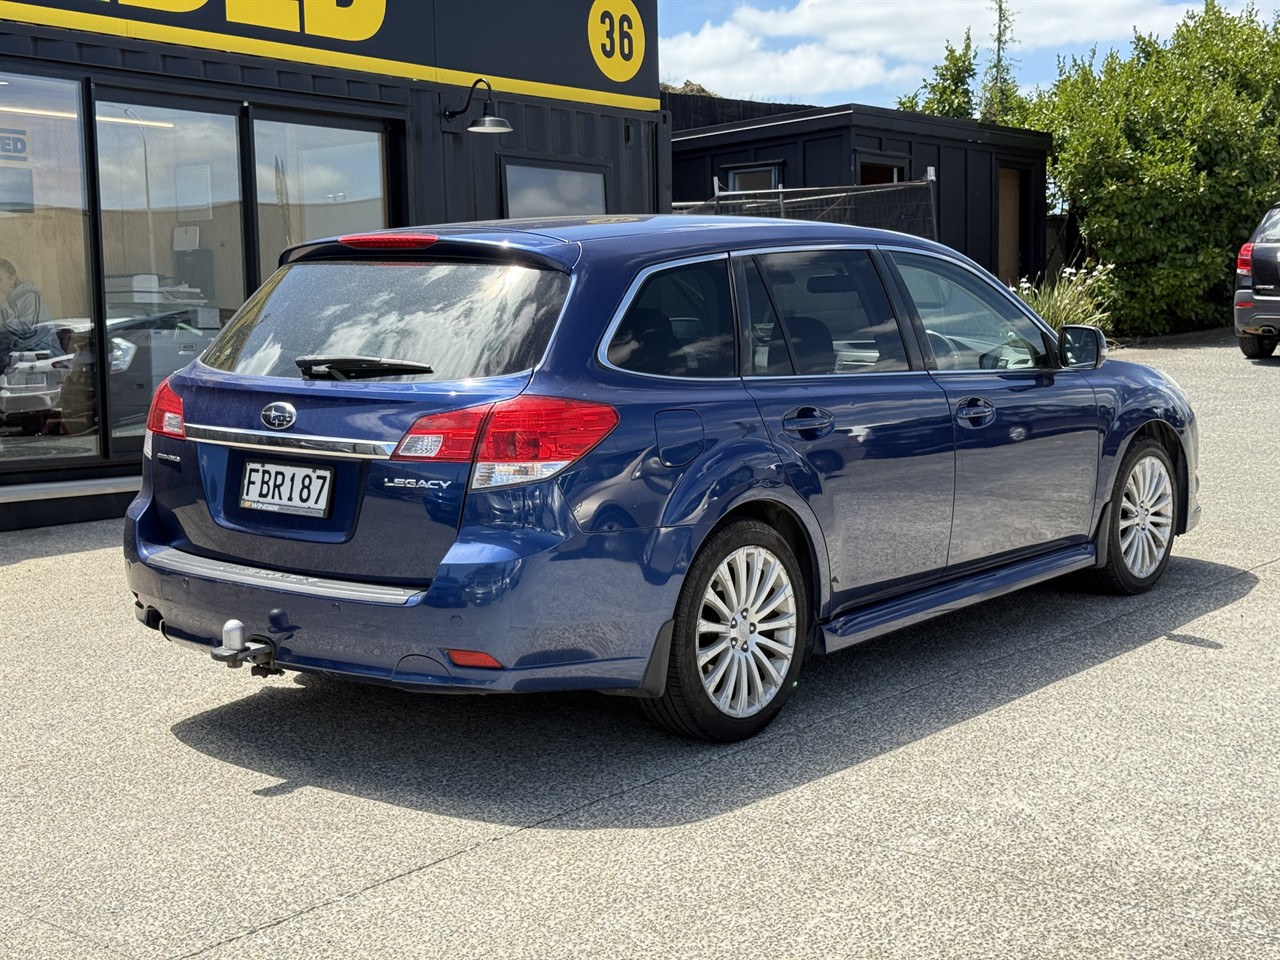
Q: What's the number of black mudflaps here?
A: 2